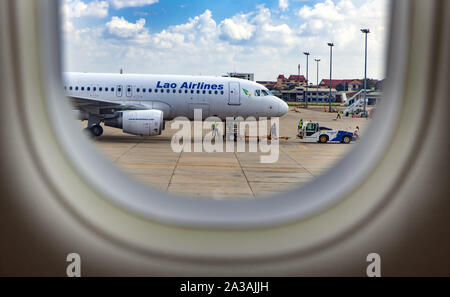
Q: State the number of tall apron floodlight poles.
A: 4